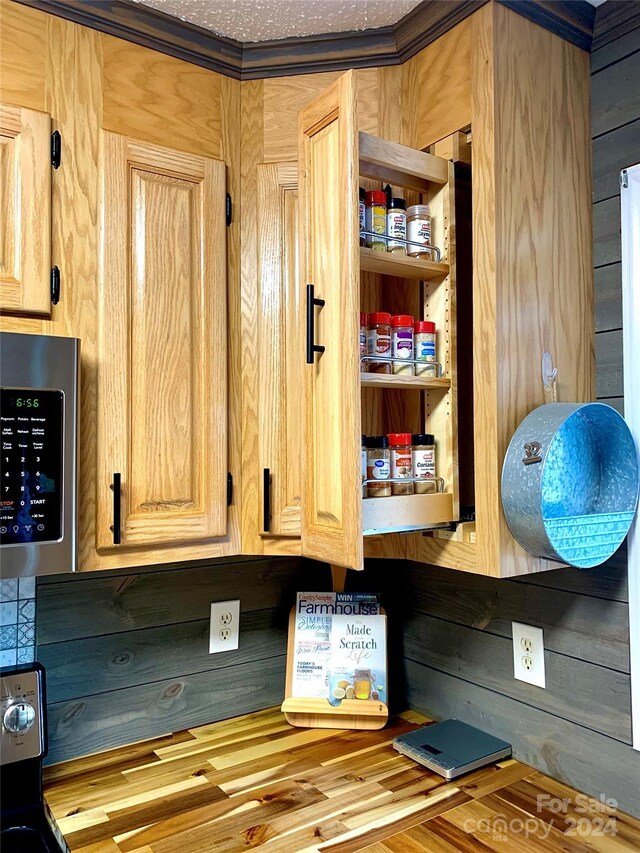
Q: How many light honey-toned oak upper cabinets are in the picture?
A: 4